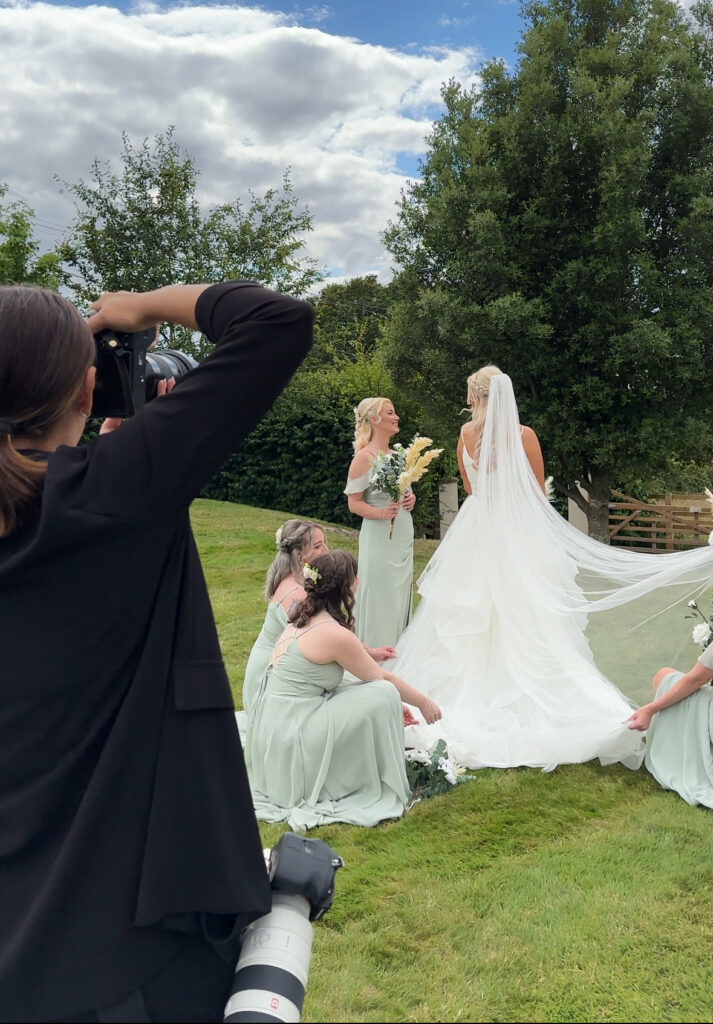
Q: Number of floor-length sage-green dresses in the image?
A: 4